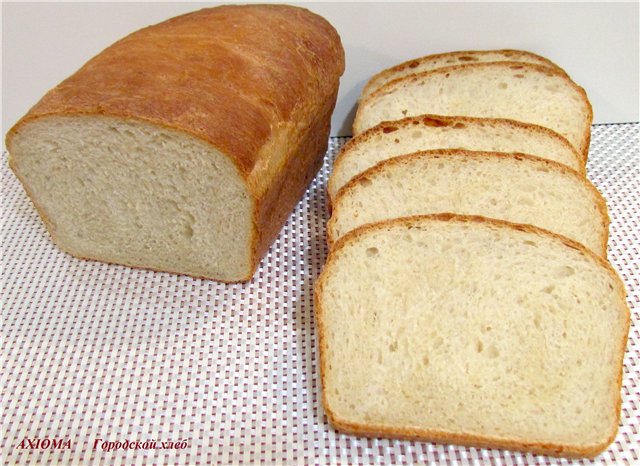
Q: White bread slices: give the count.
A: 5